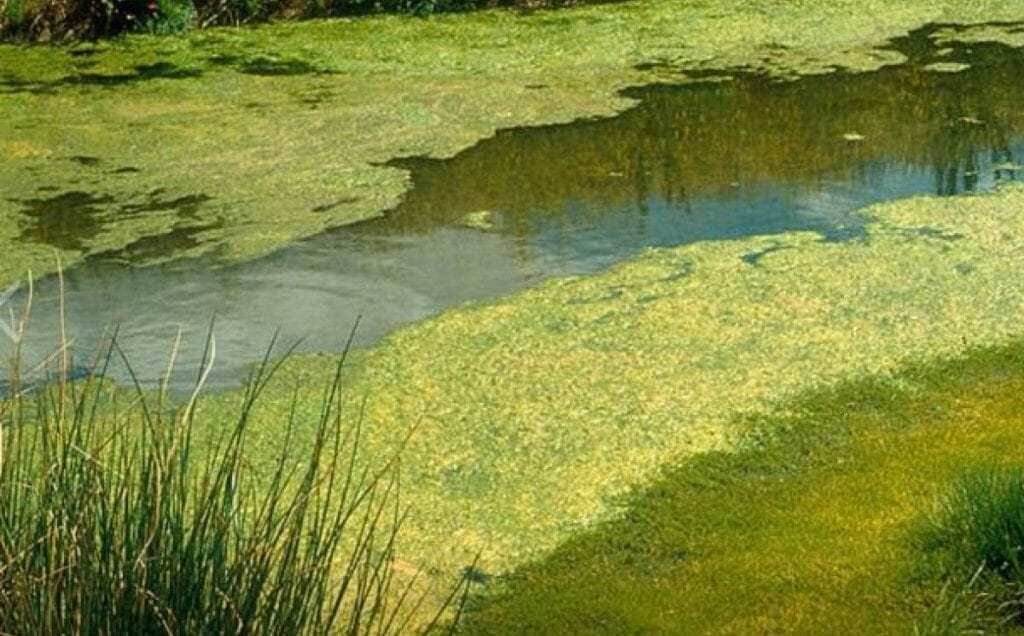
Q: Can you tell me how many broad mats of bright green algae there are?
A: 2